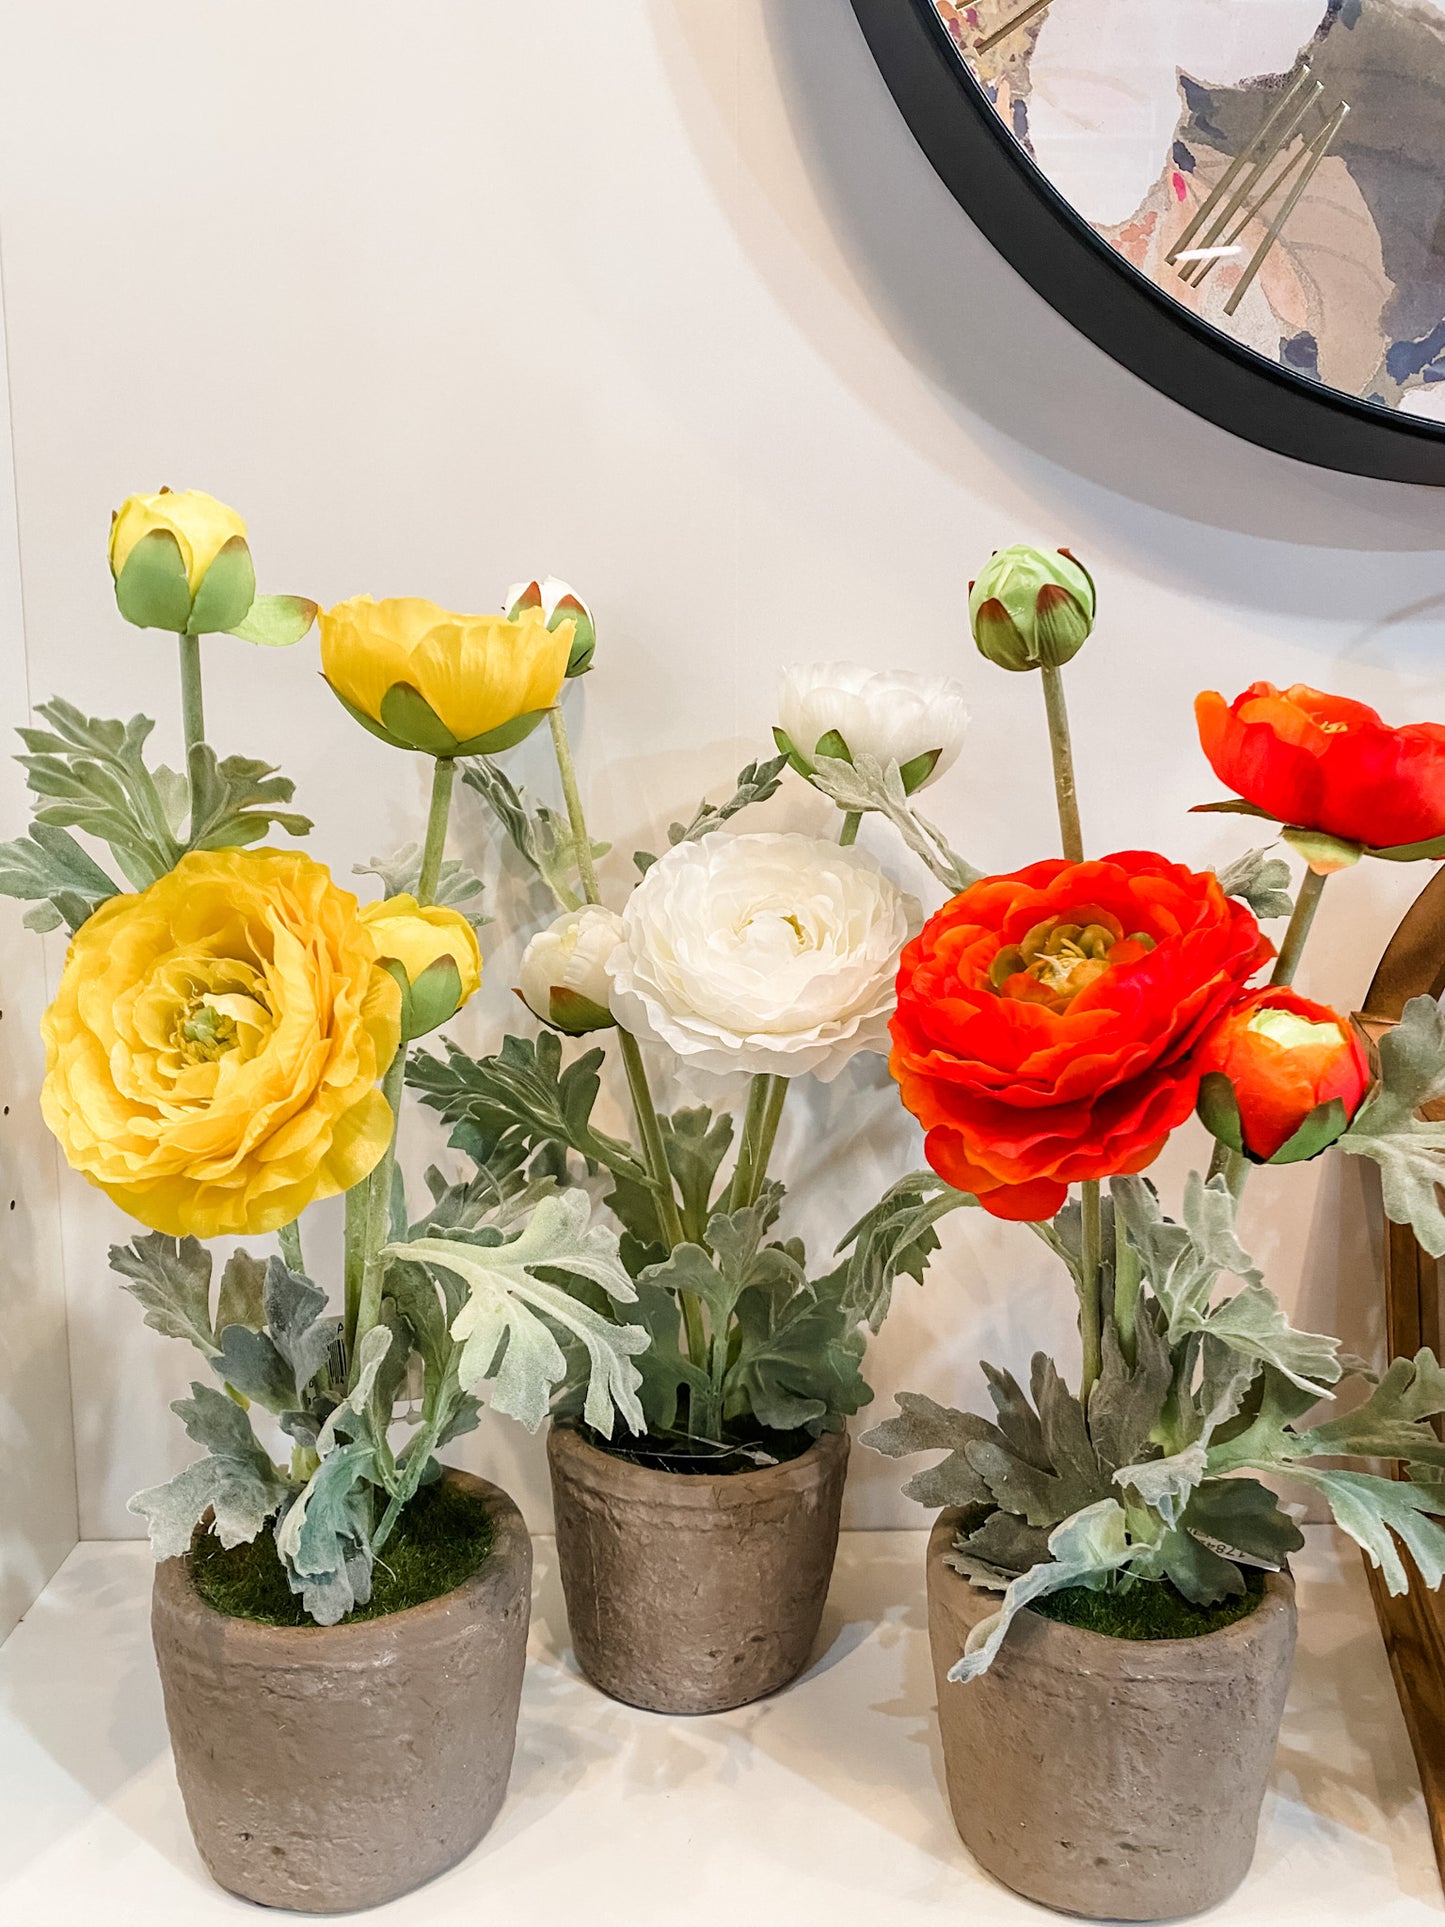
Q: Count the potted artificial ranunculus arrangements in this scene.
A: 3